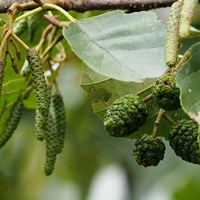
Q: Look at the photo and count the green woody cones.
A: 4